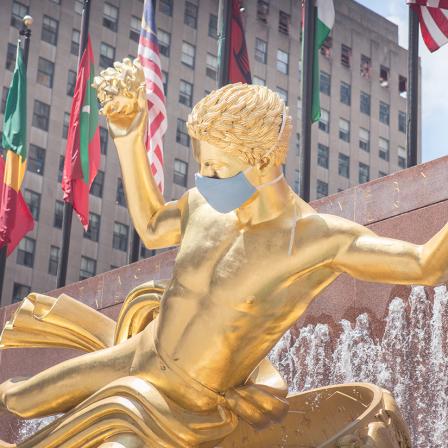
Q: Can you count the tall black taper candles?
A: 0